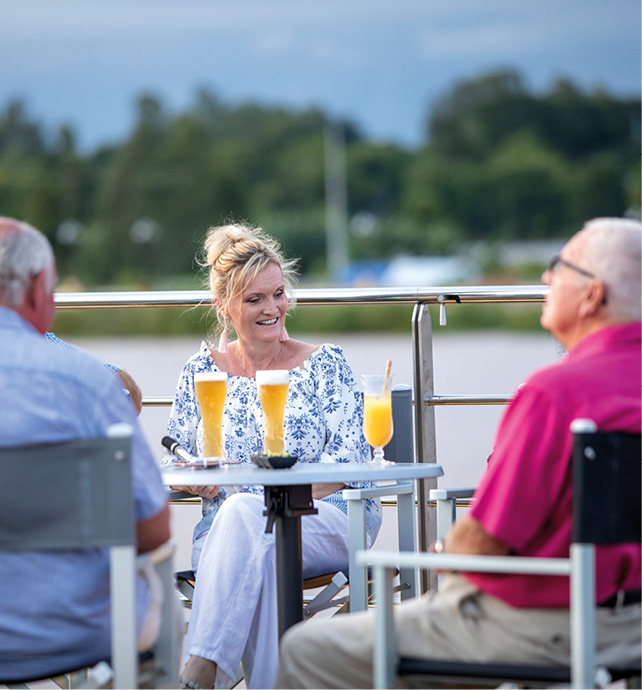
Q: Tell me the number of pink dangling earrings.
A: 2